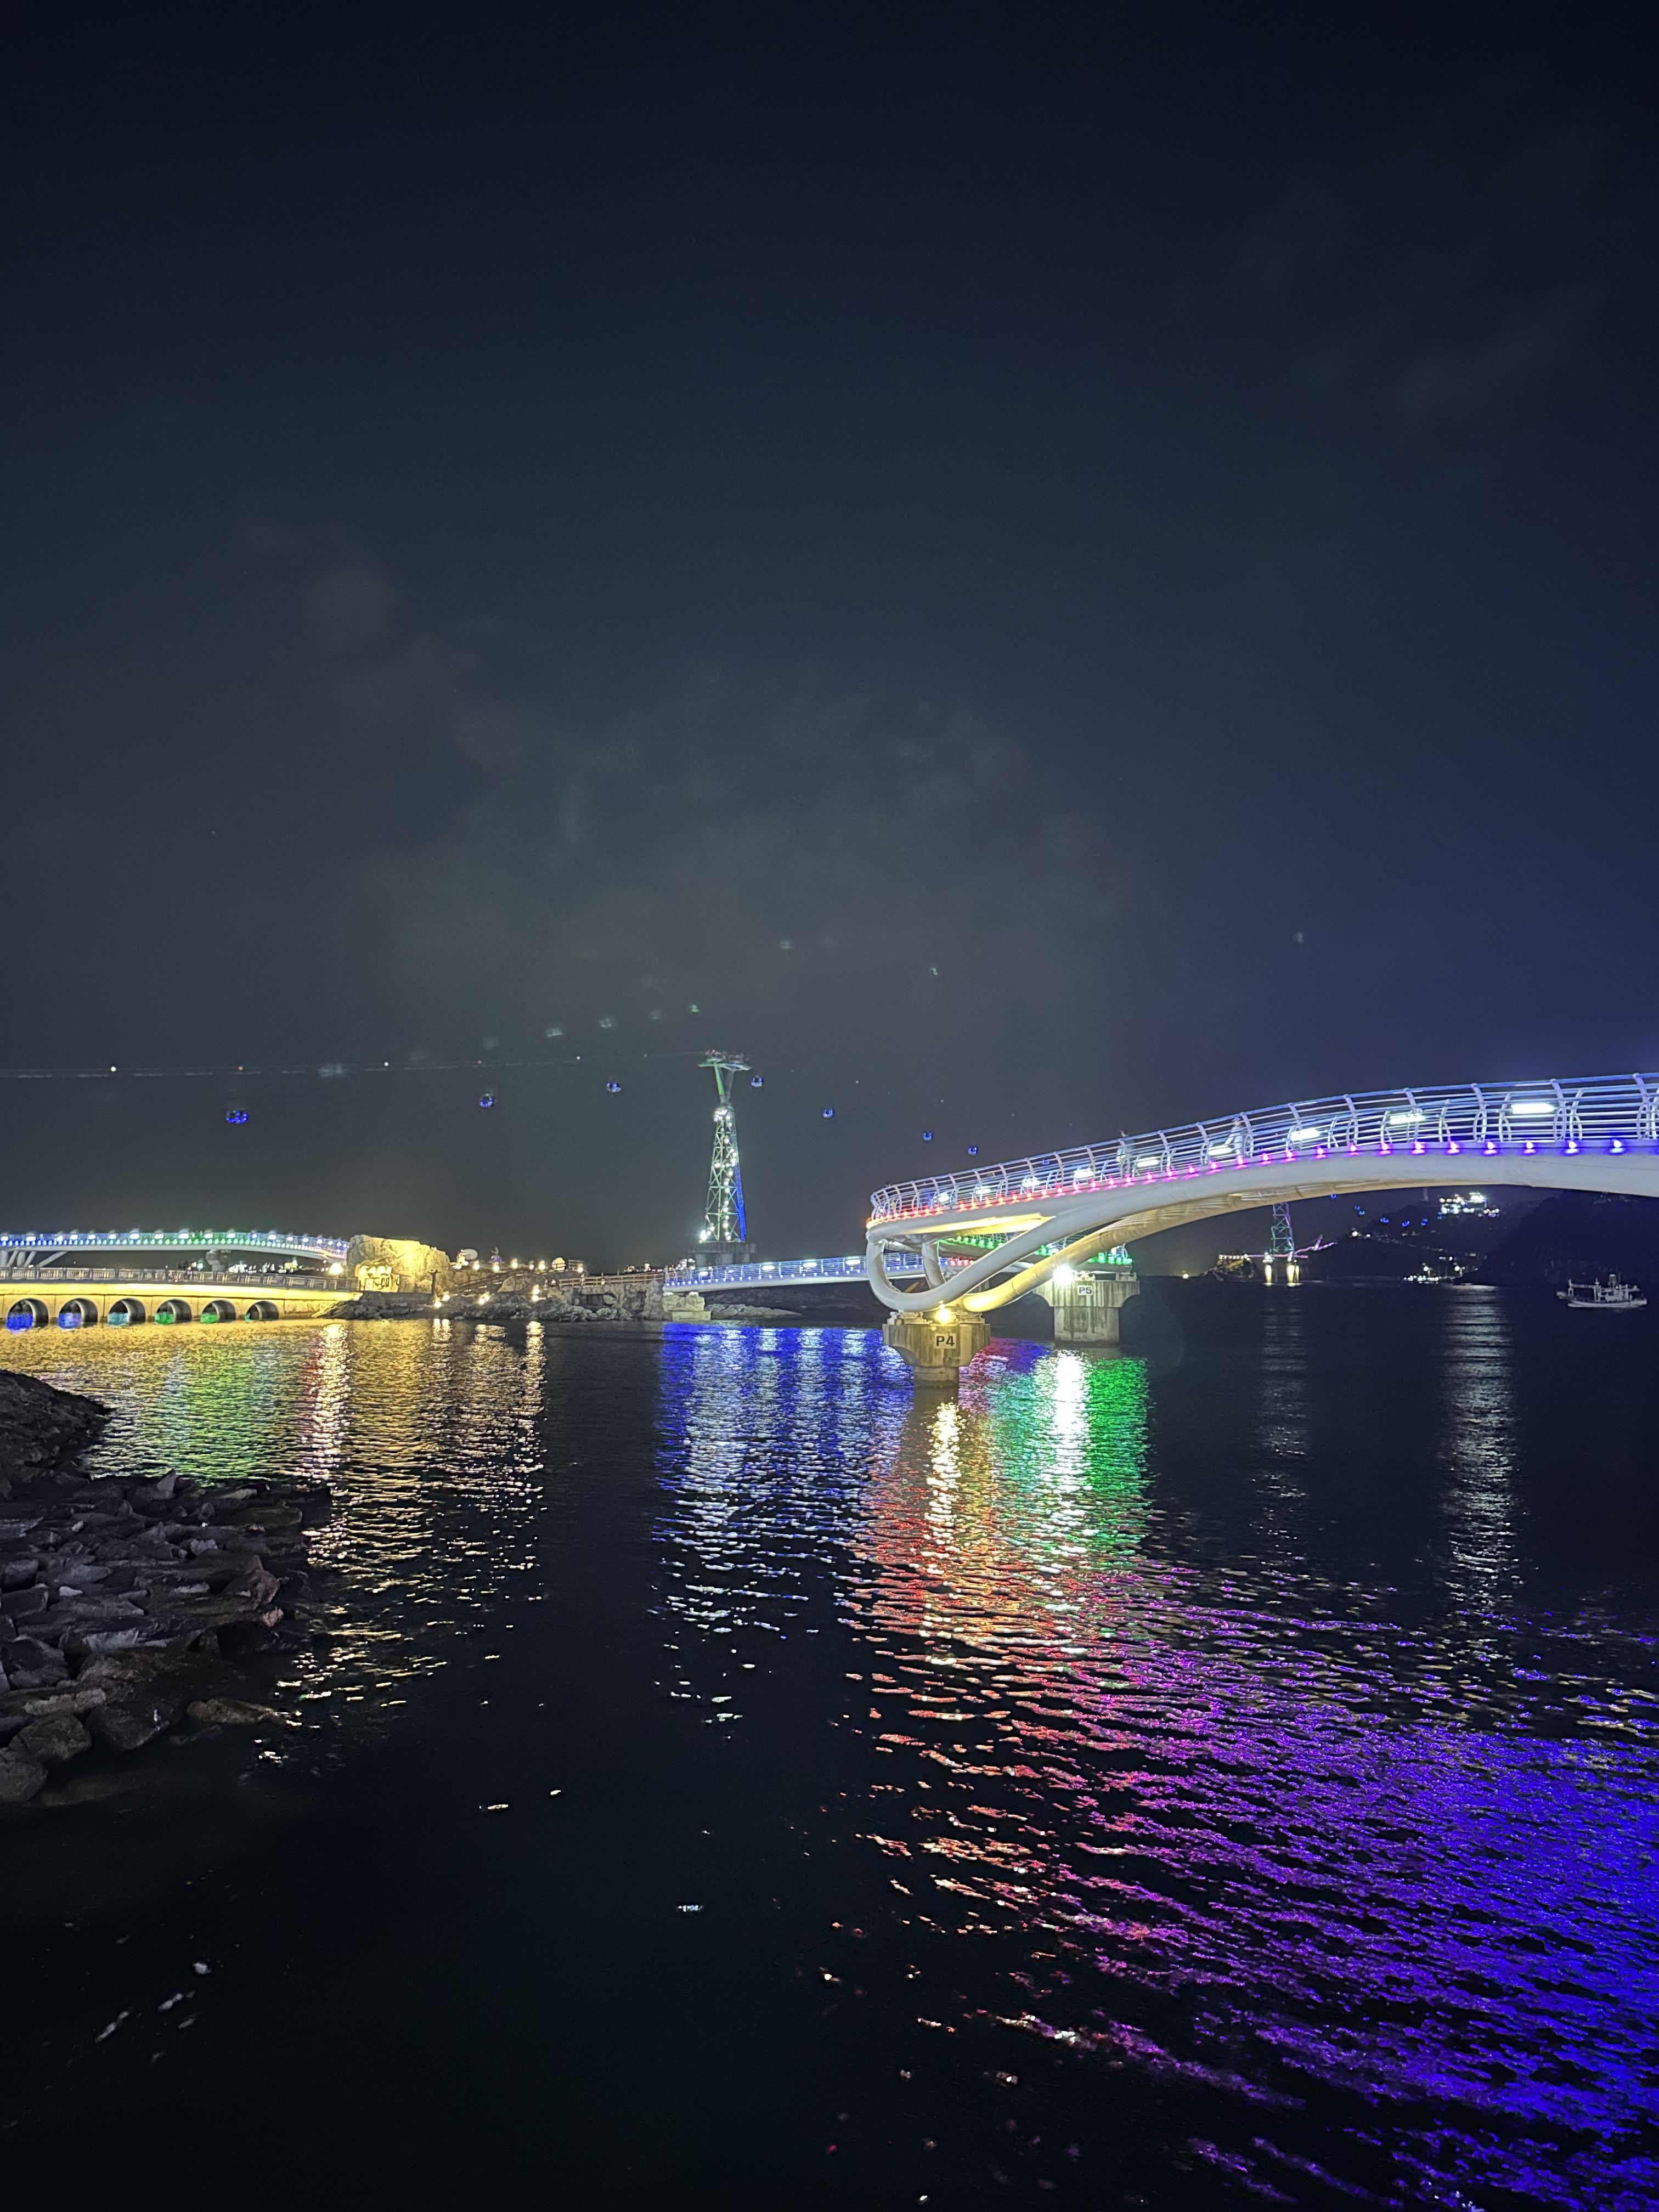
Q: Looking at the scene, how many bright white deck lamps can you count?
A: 9